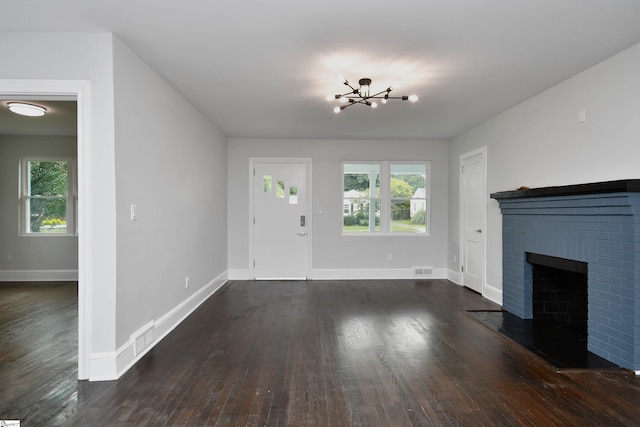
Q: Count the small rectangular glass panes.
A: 3